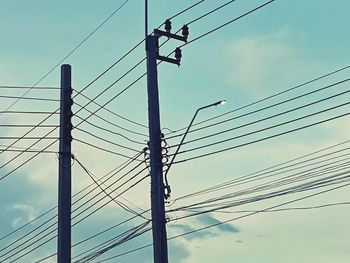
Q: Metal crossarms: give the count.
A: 2